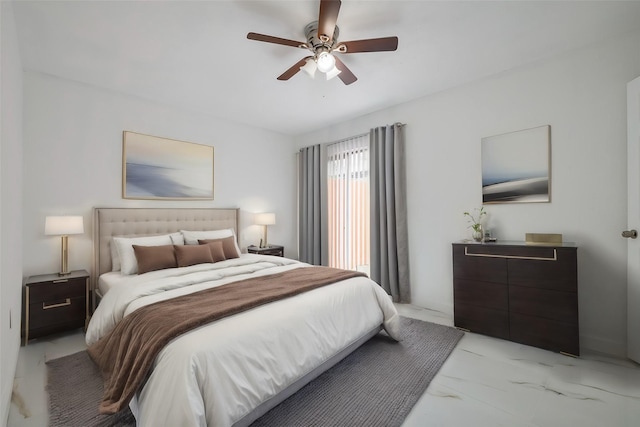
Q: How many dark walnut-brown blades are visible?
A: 5